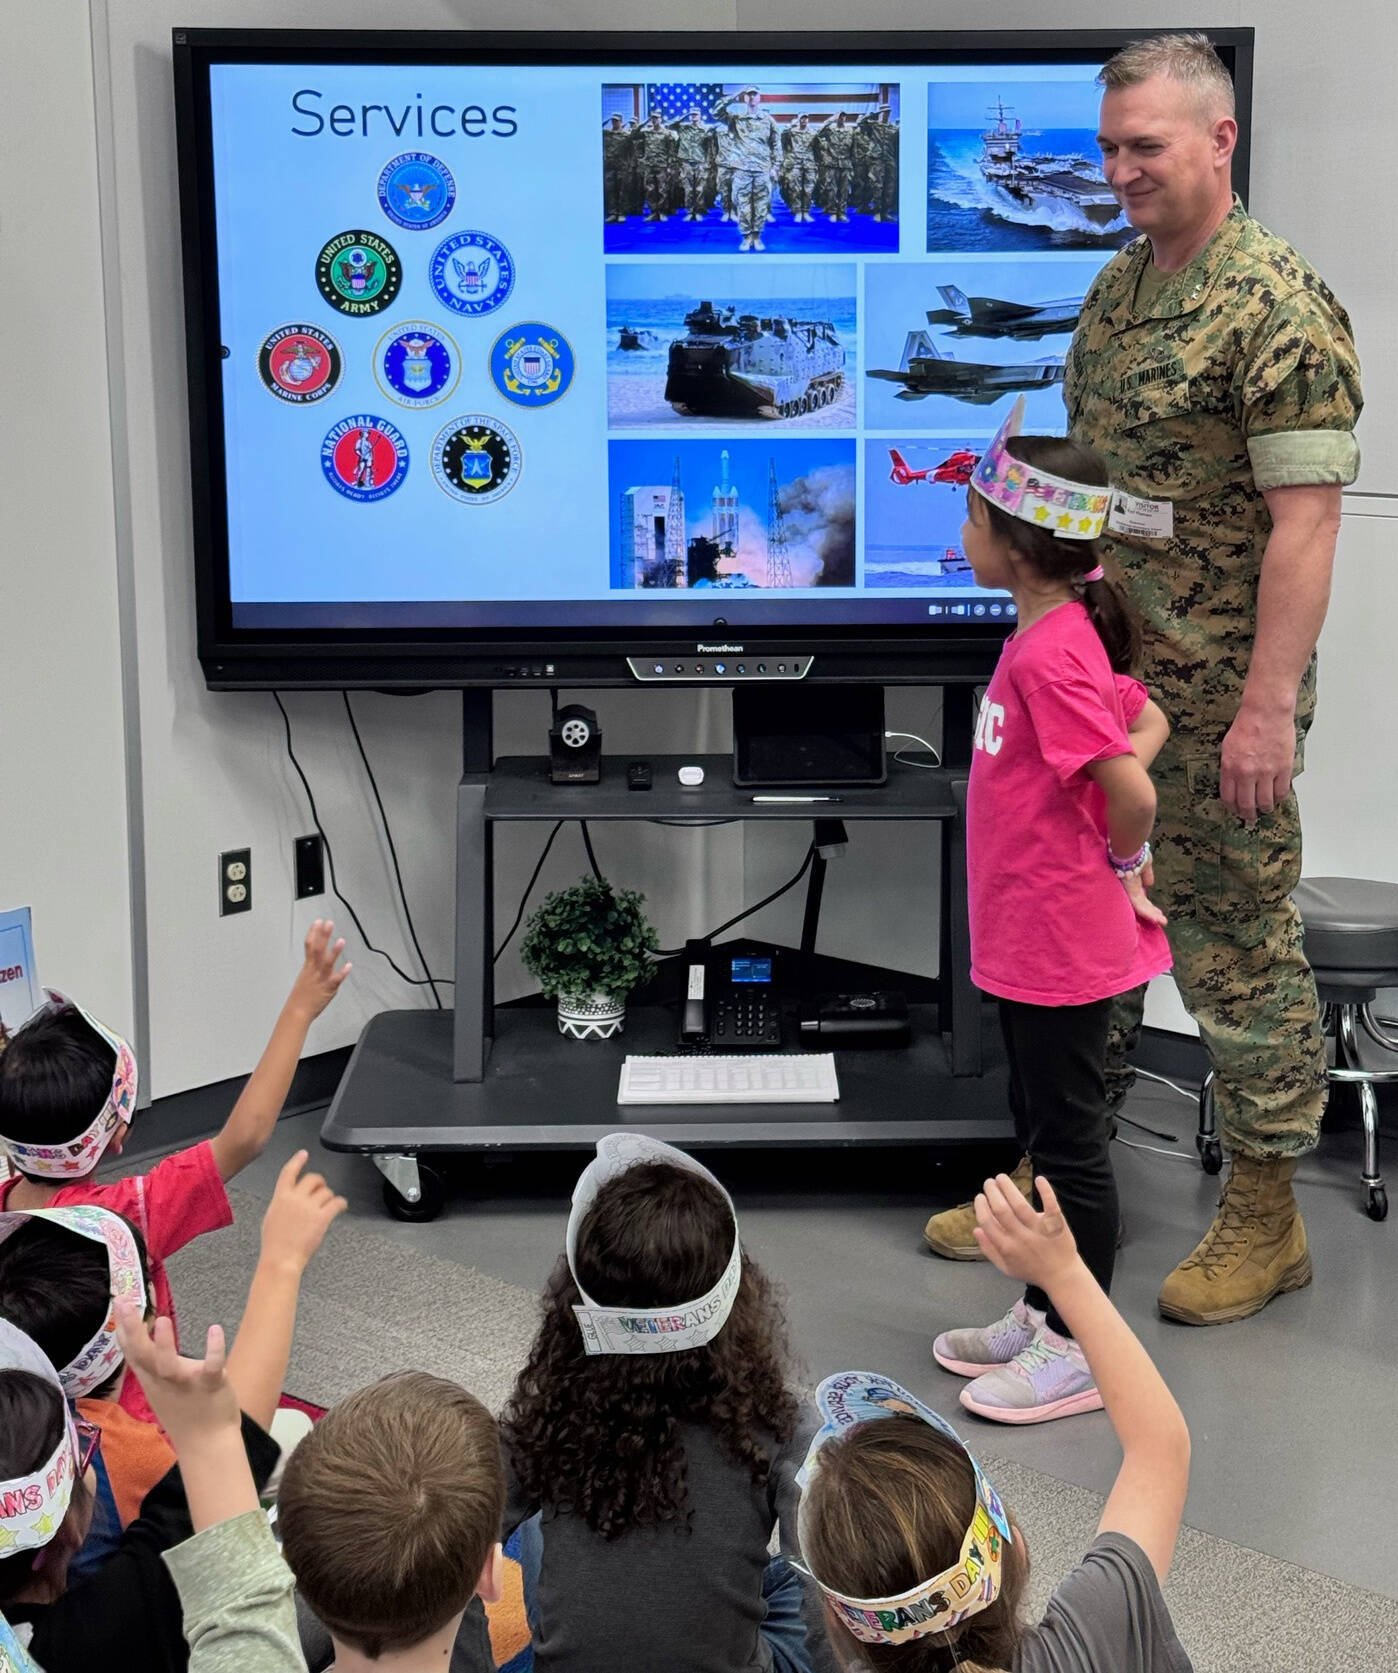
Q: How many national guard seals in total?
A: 1